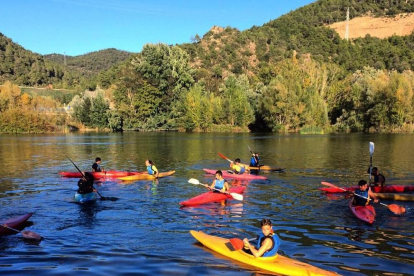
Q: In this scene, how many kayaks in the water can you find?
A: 11